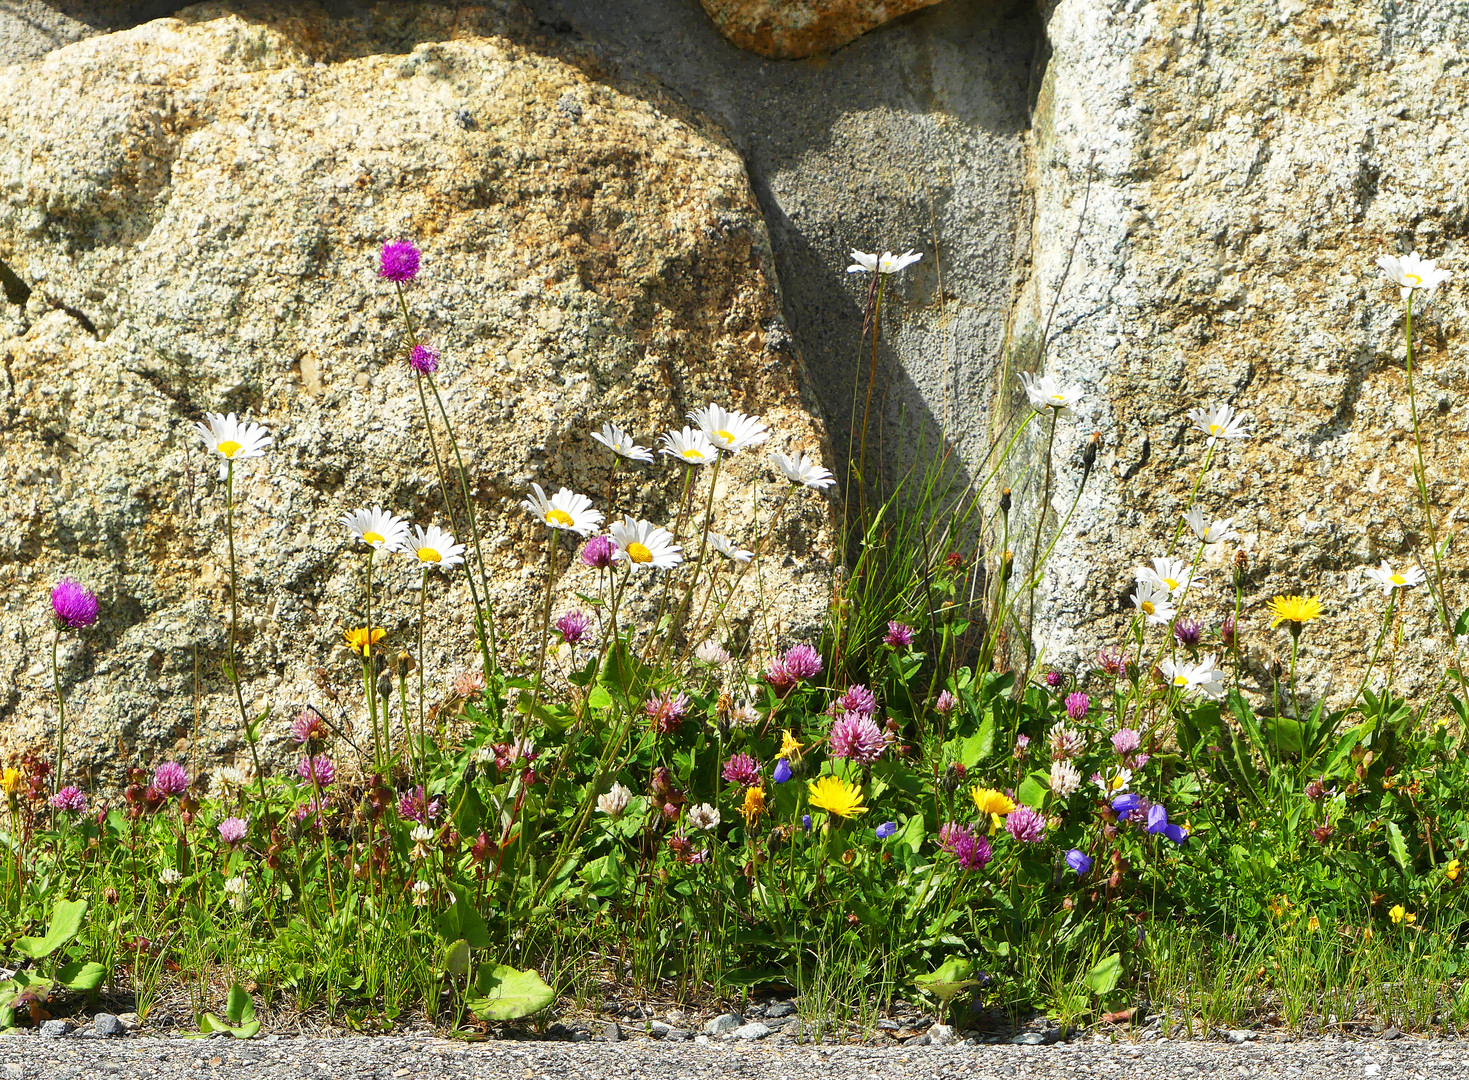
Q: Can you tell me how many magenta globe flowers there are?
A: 3